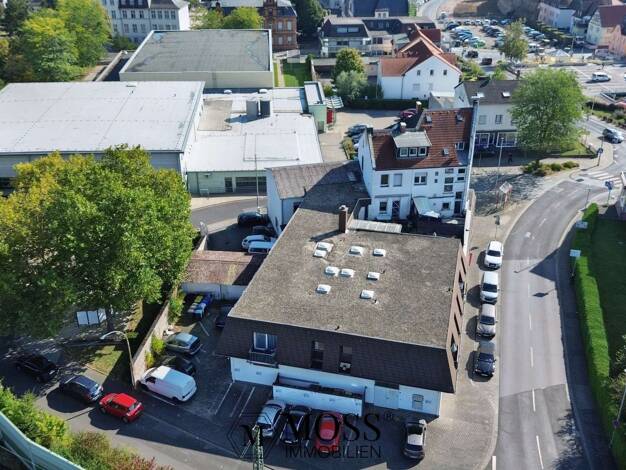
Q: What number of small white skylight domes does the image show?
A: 9